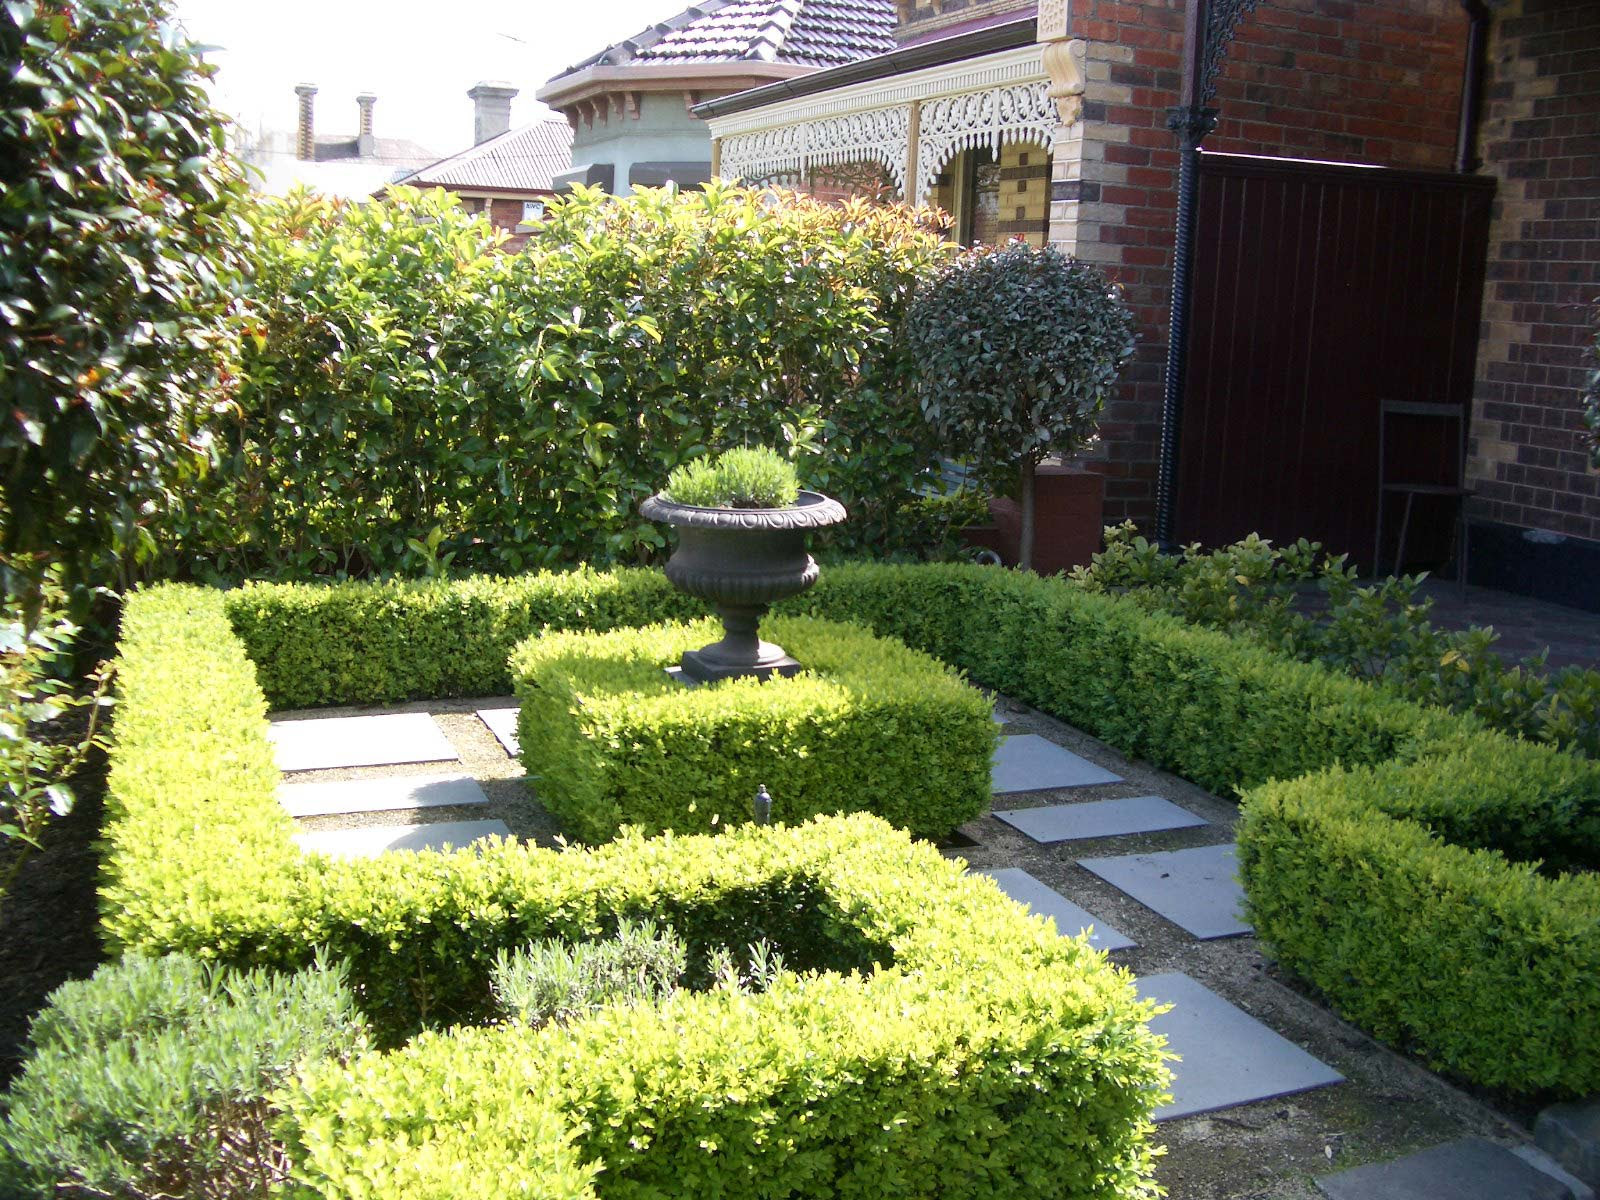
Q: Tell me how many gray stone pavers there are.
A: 11